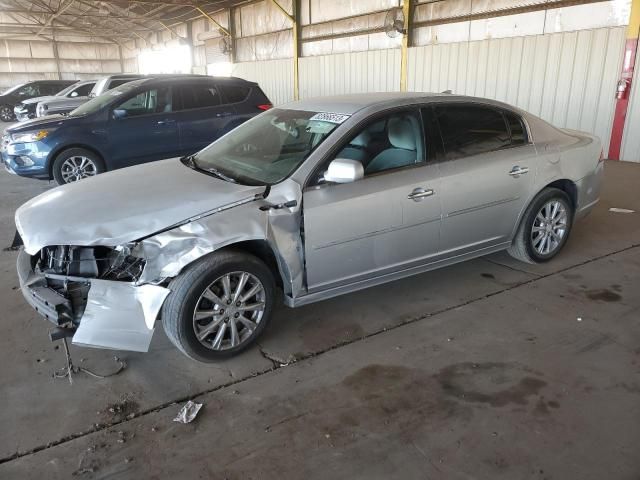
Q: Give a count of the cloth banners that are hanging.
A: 0